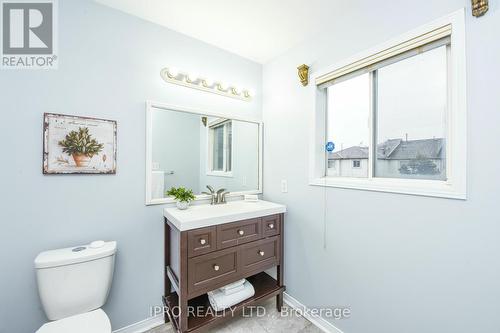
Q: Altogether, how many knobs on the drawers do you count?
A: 5